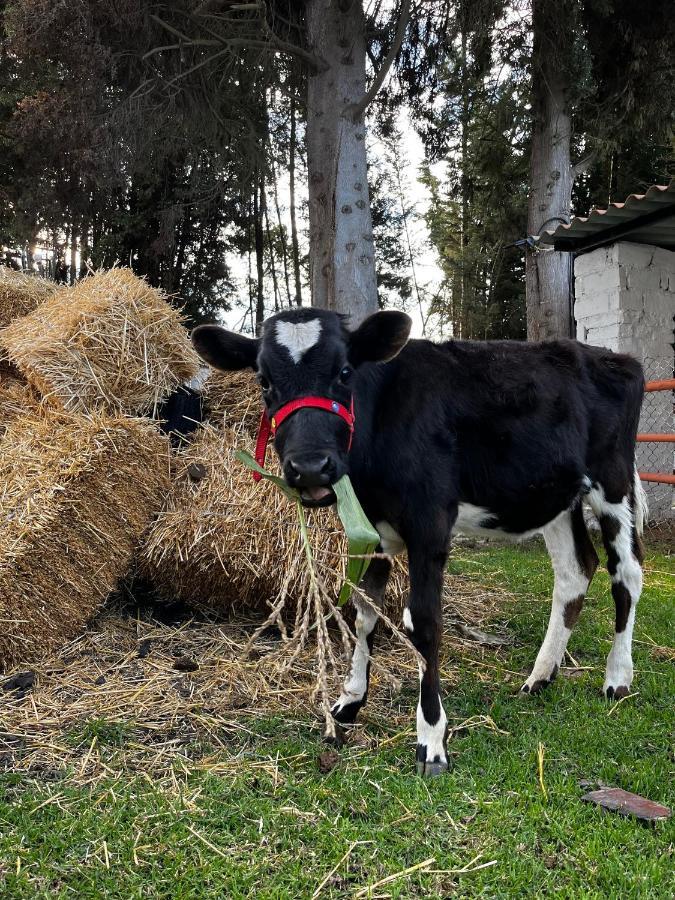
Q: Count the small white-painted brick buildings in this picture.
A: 1